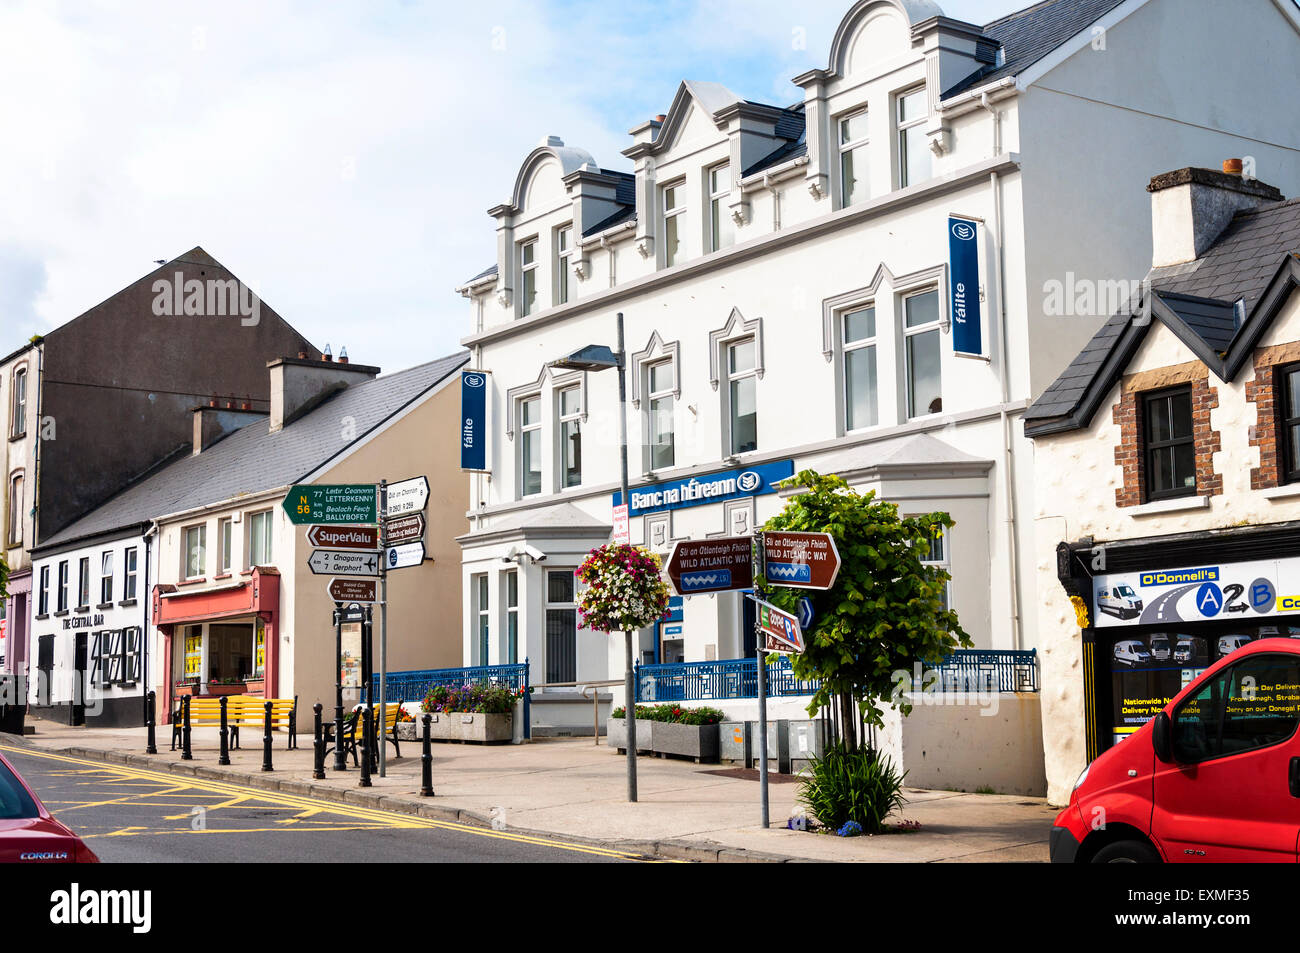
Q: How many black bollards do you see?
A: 7